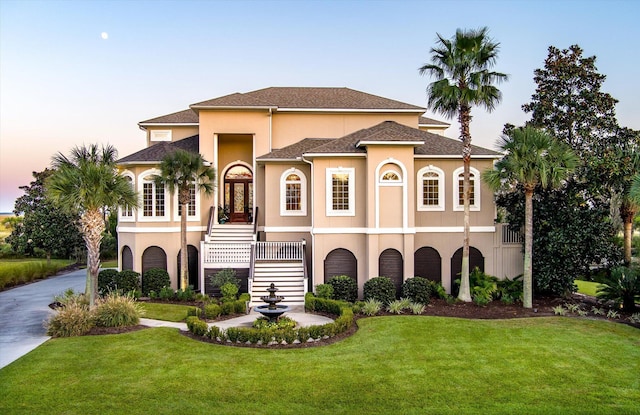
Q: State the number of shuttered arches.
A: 7